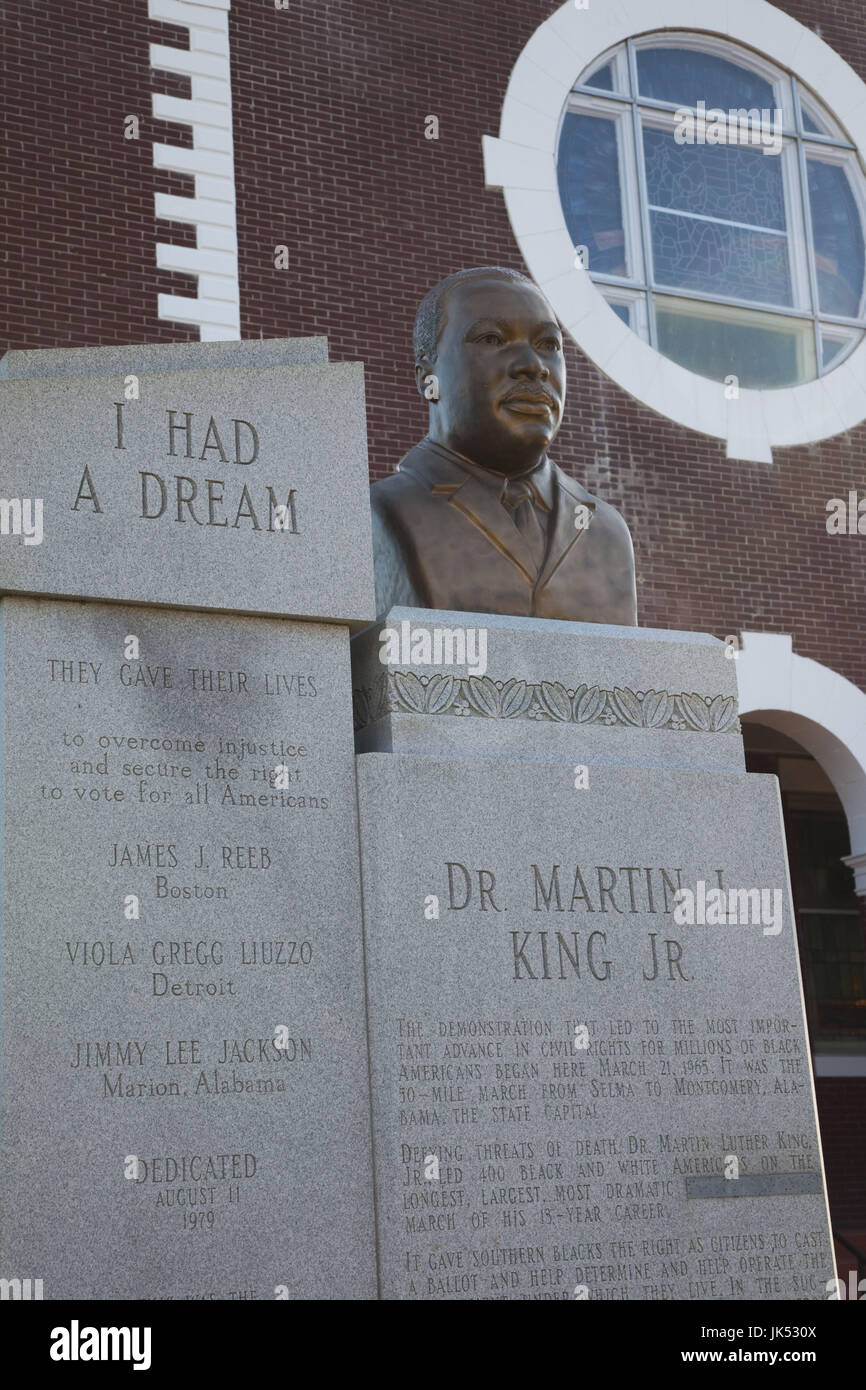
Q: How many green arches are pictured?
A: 0